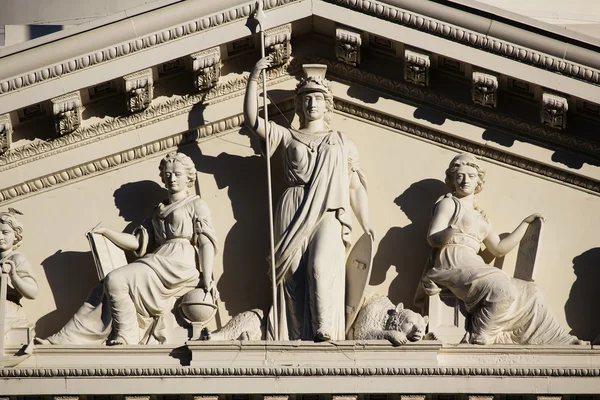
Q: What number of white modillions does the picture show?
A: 9